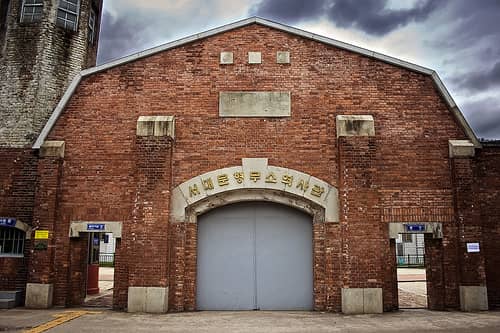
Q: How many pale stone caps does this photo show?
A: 4